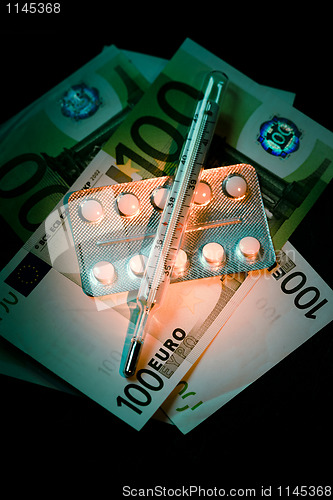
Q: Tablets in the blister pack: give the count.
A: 10